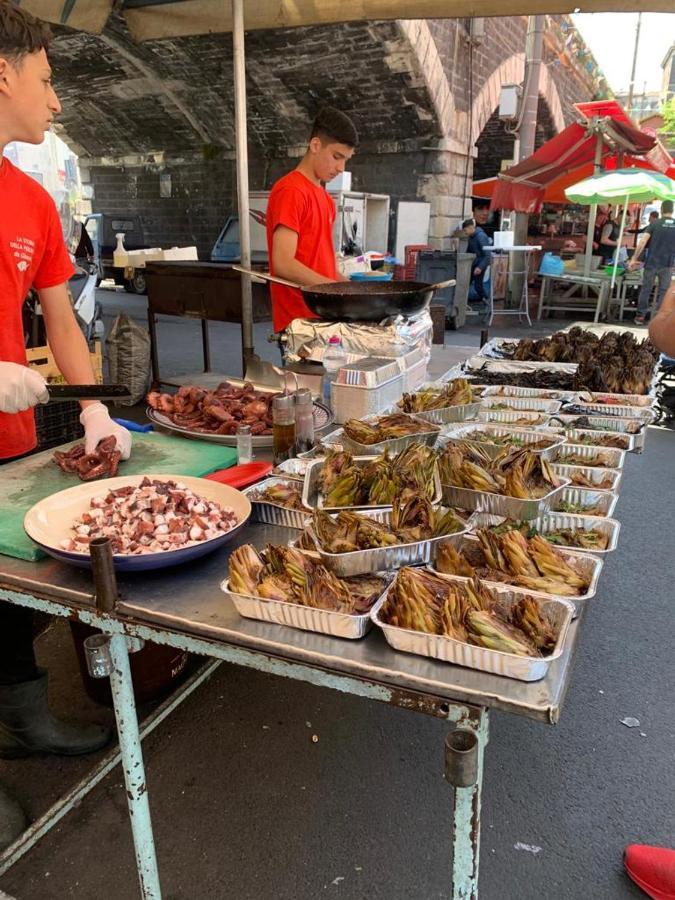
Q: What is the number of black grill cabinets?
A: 1